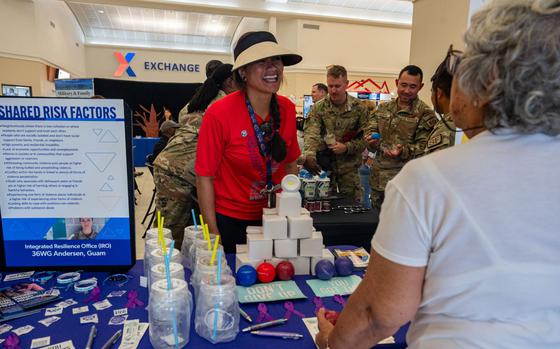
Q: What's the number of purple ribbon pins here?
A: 7